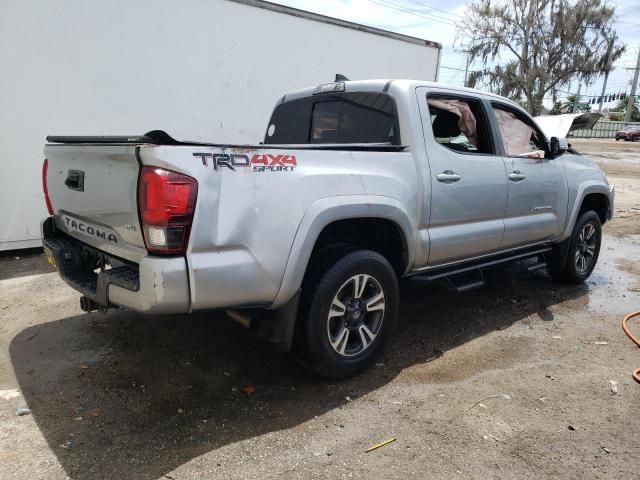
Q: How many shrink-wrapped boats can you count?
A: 0